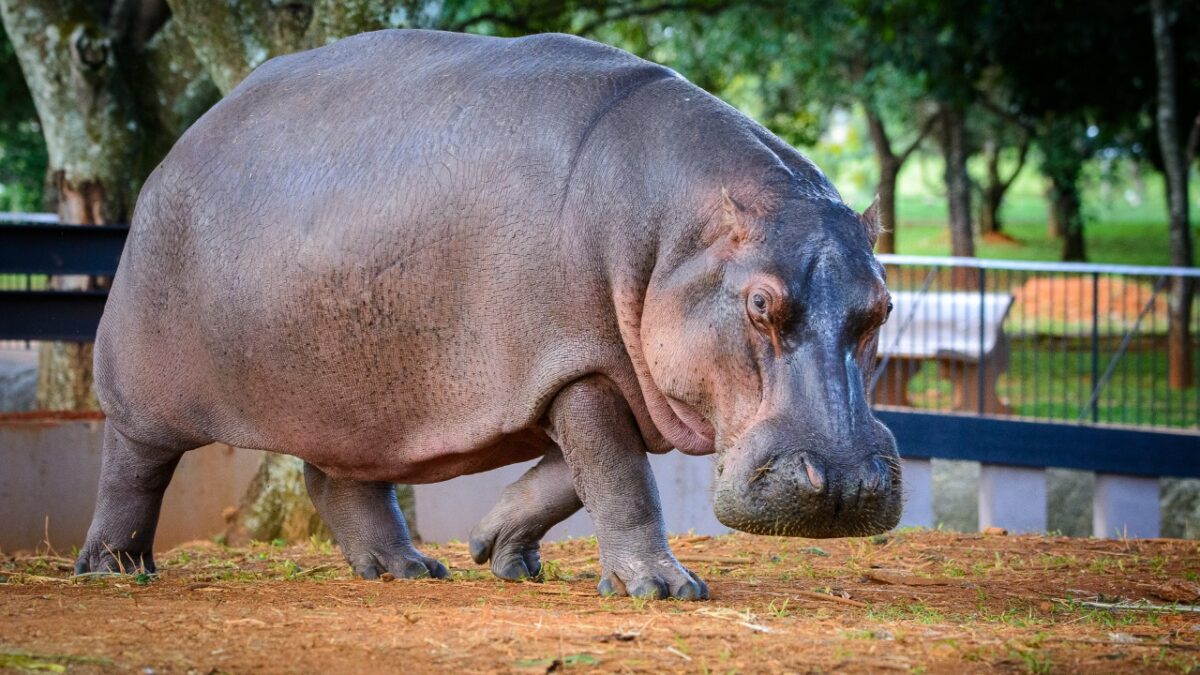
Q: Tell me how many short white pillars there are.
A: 3